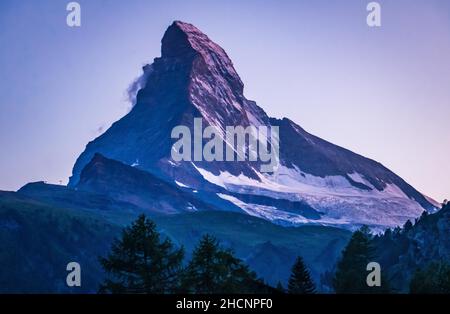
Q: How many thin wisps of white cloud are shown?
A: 1